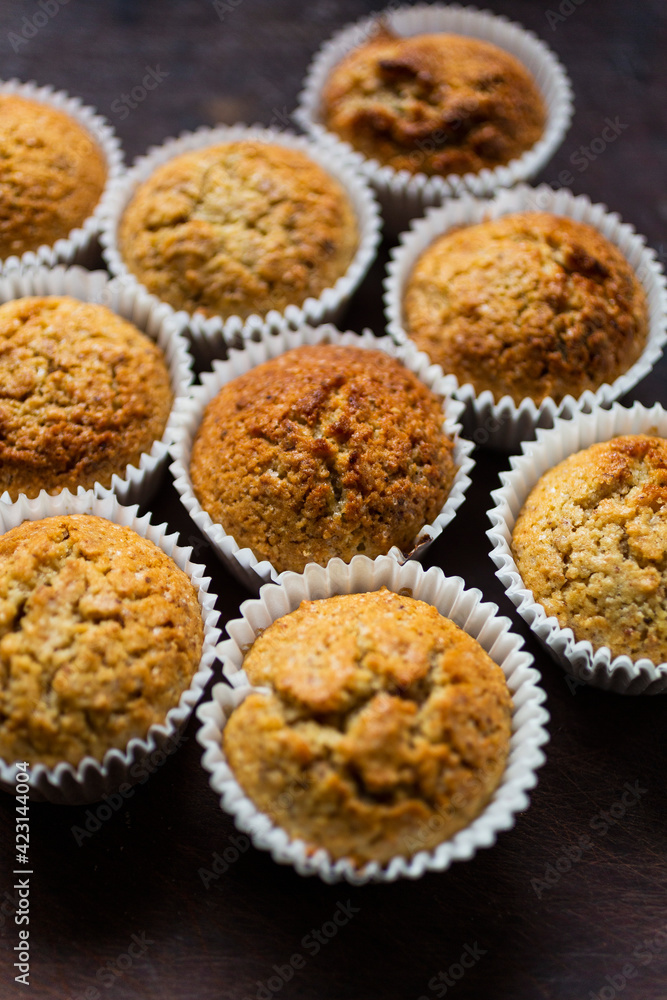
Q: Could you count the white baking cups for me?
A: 9